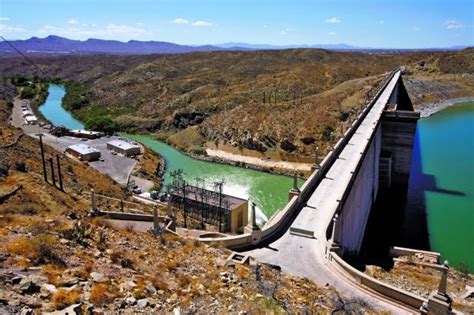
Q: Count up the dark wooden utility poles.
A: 3